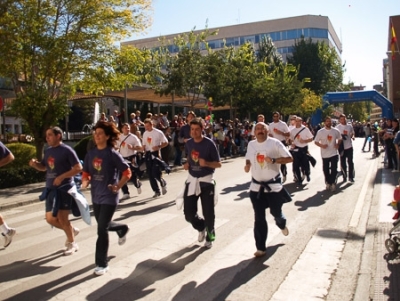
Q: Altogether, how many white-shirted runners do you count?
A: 9